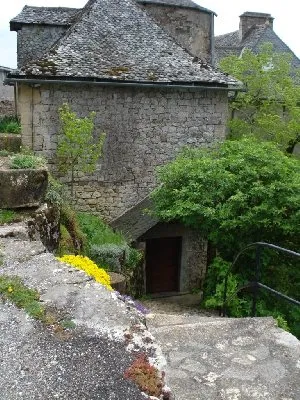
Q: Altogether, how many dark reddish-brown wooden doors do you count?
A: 1